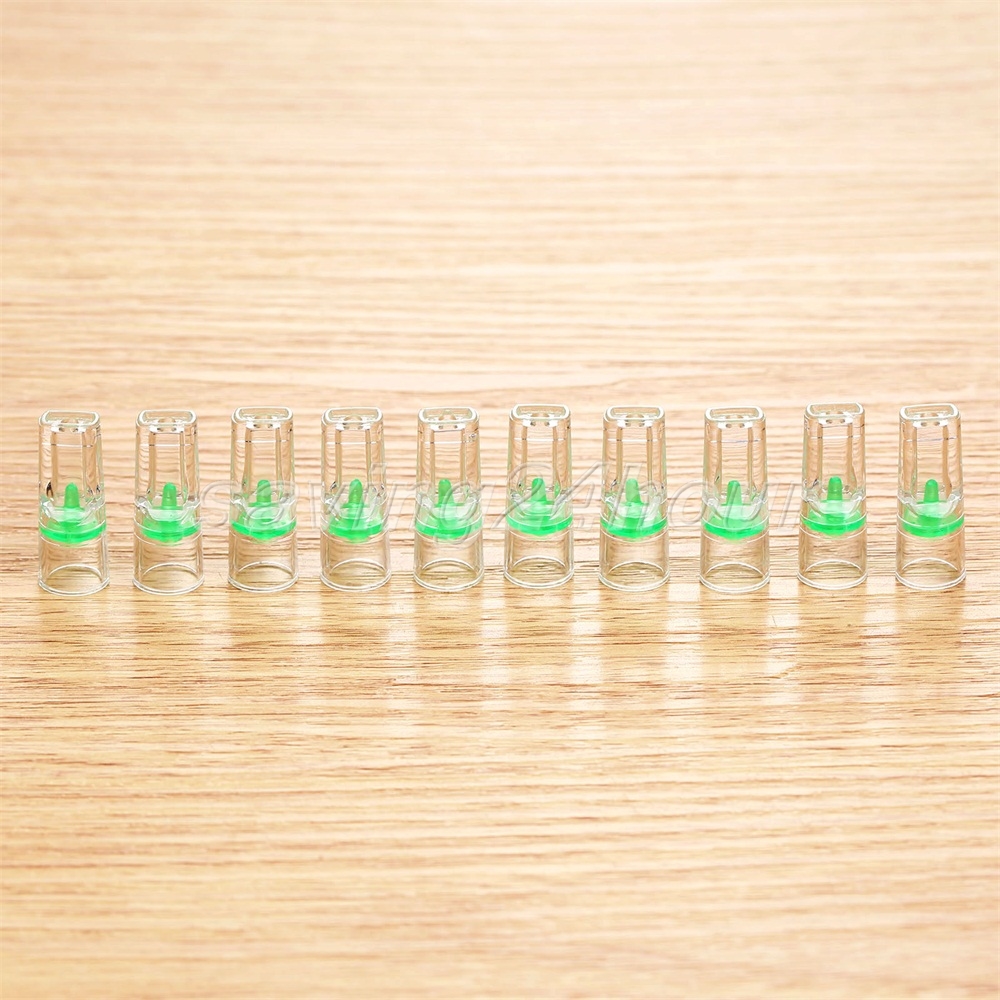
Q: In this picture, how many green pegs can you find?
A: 10